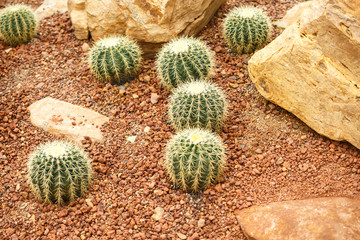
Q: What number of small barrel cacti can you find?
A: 7